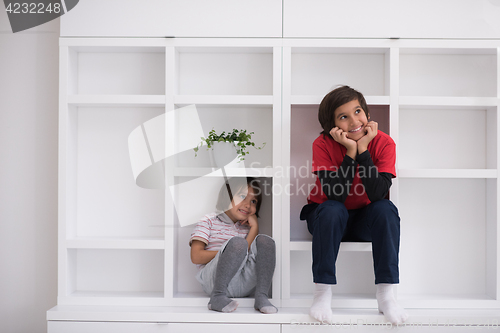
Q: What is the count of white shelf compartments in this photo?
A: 12